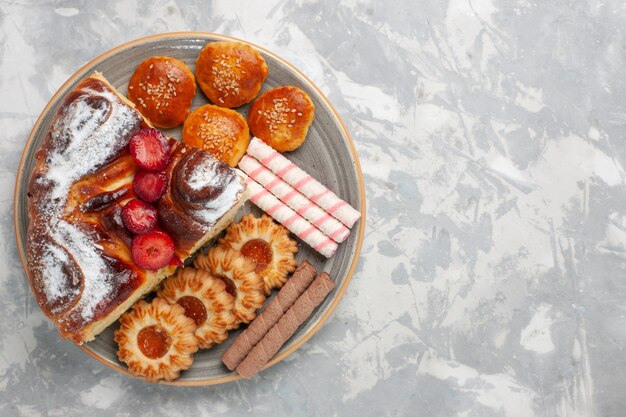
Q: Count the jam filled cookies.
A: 4